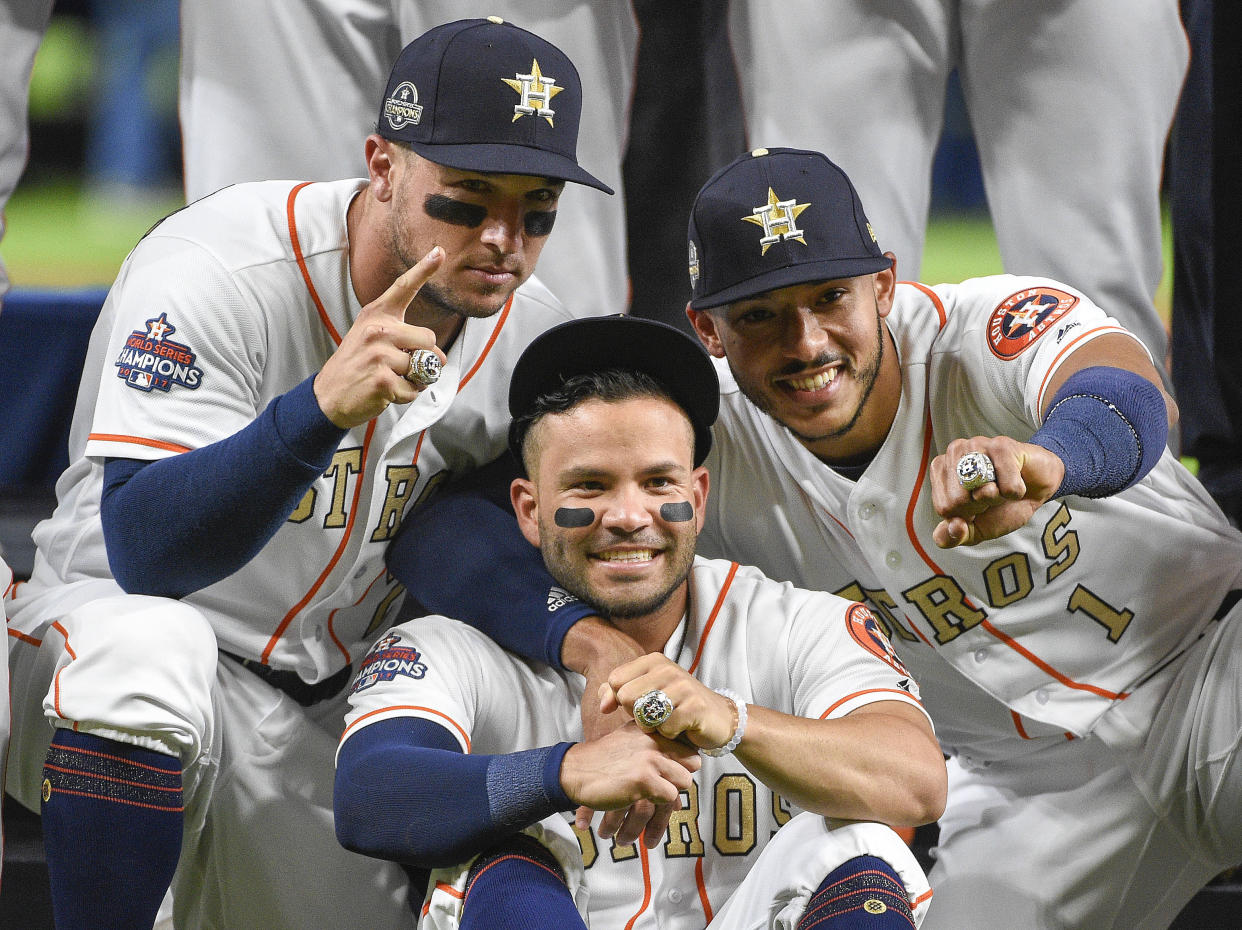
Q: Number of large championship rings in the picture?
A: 3